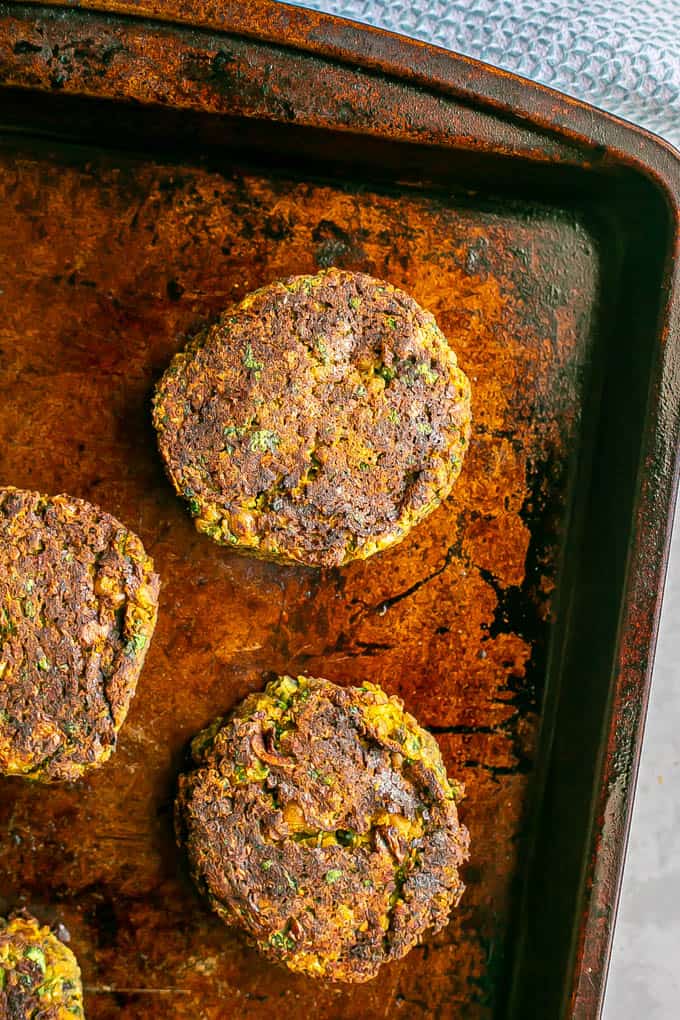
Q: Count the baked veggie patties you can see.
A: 4